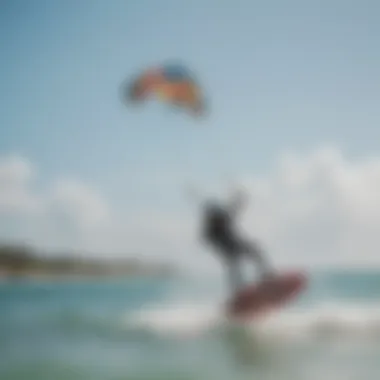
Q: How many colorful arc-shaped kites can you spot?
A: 1